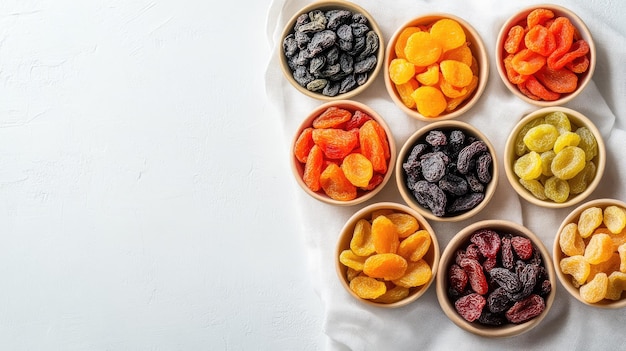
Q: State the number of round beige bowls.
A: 9